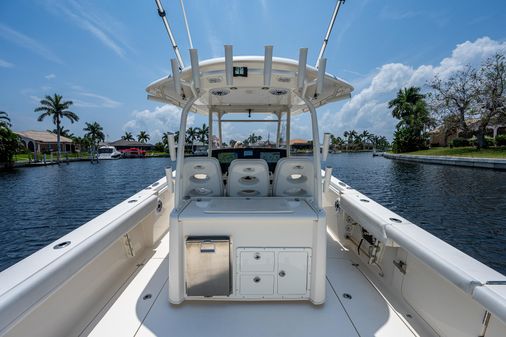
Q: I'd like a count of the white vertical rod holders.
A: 10